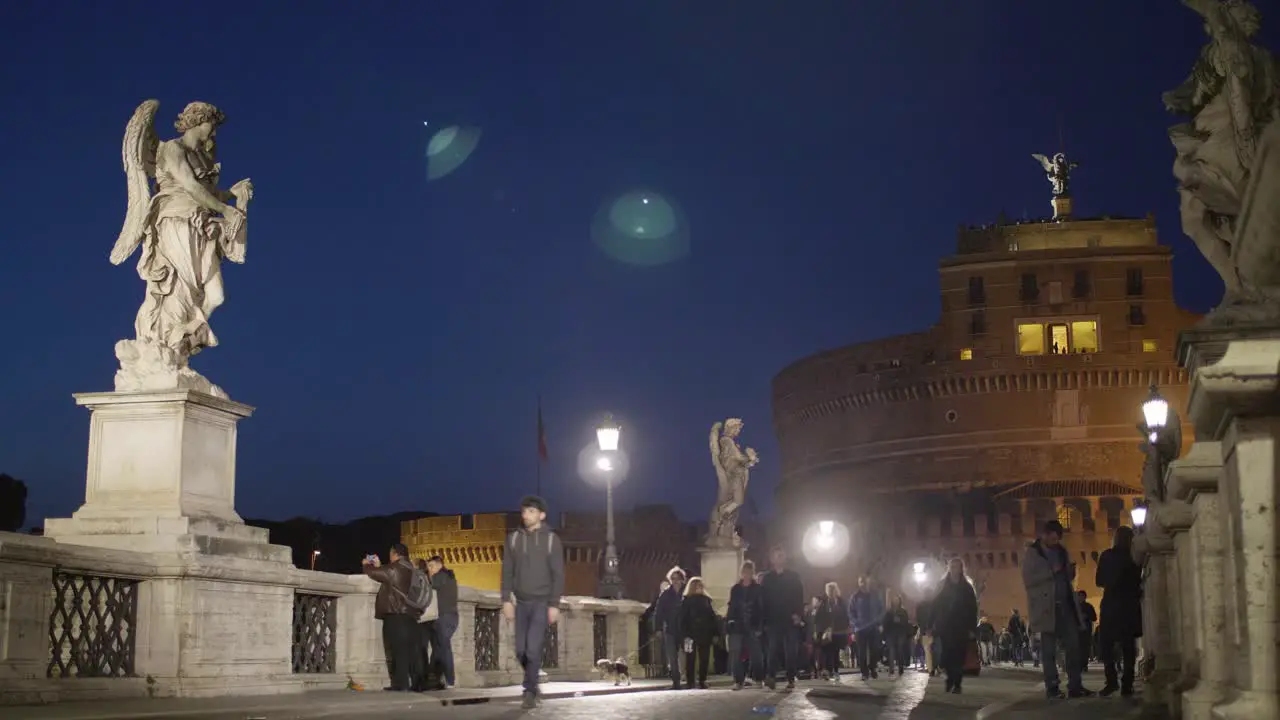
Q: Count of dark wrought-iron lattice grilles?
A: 5